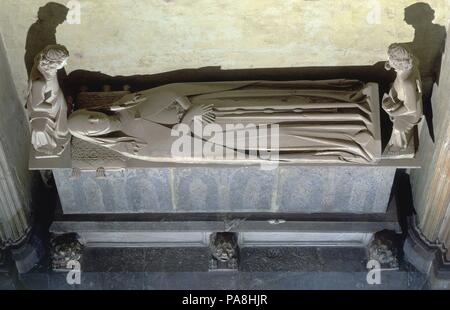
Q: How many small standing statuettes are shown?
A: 2